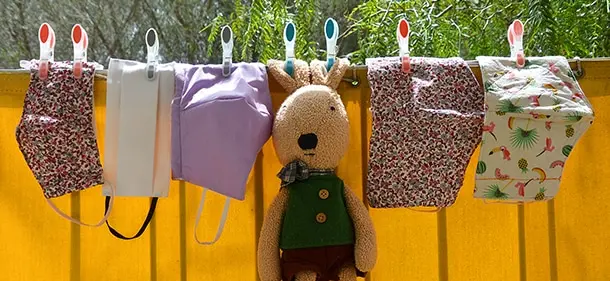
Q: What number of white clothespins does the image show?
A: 8